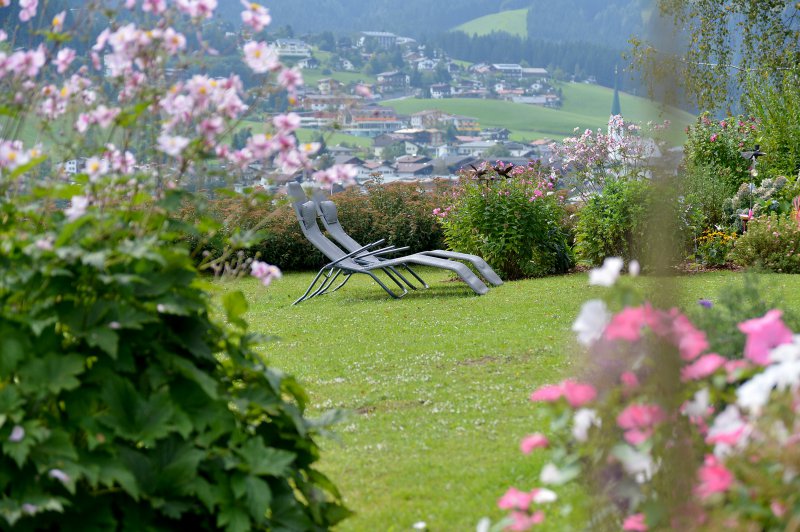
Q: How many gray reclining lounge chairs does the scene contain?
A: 2